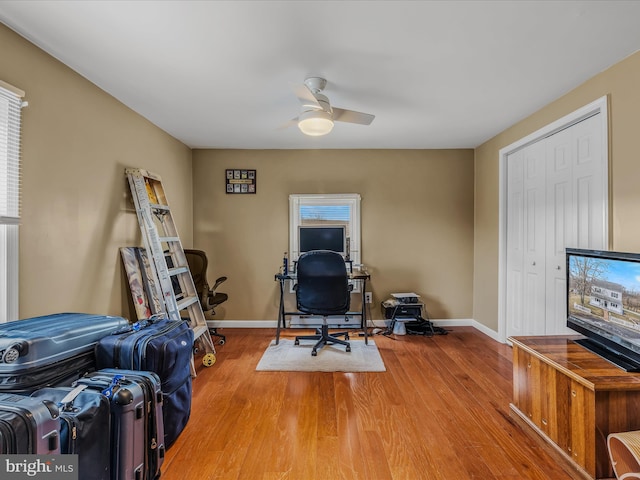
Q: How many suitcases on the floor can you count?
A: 5